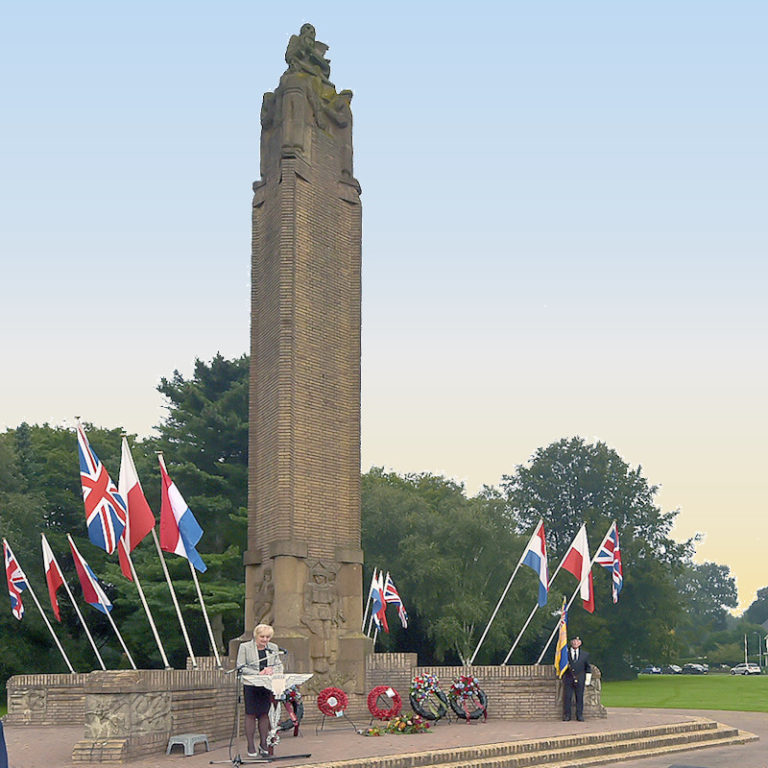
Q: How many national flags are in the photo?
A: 12